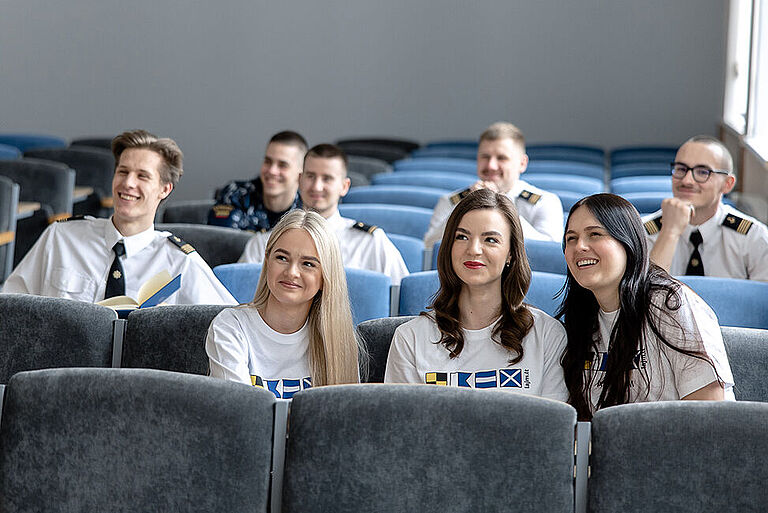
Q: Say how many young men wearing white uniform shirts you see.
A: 4